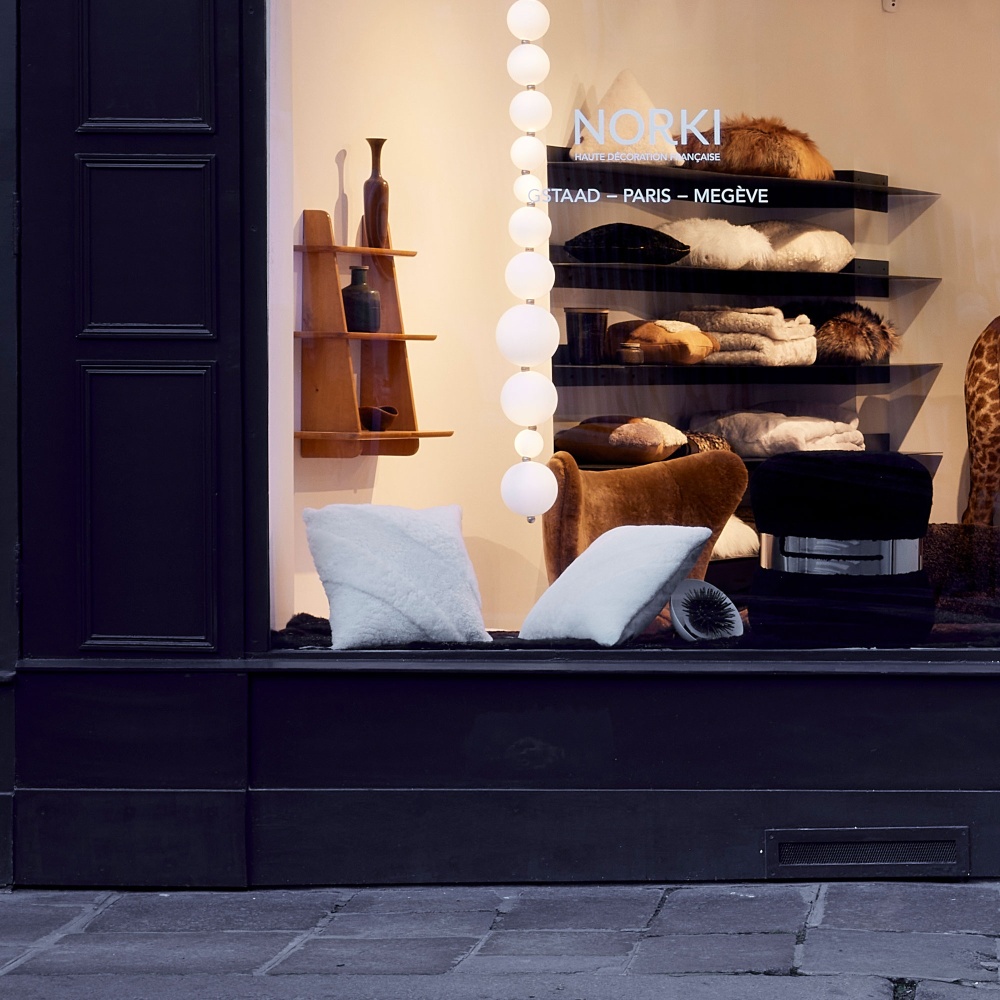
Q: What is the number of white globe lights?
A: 11